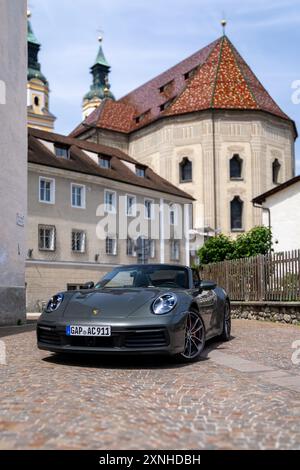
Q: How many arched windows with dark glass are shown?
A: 4